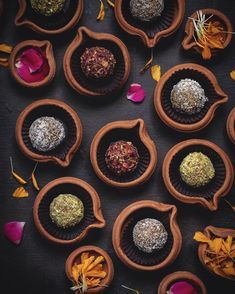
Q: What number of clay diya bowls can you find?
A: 15